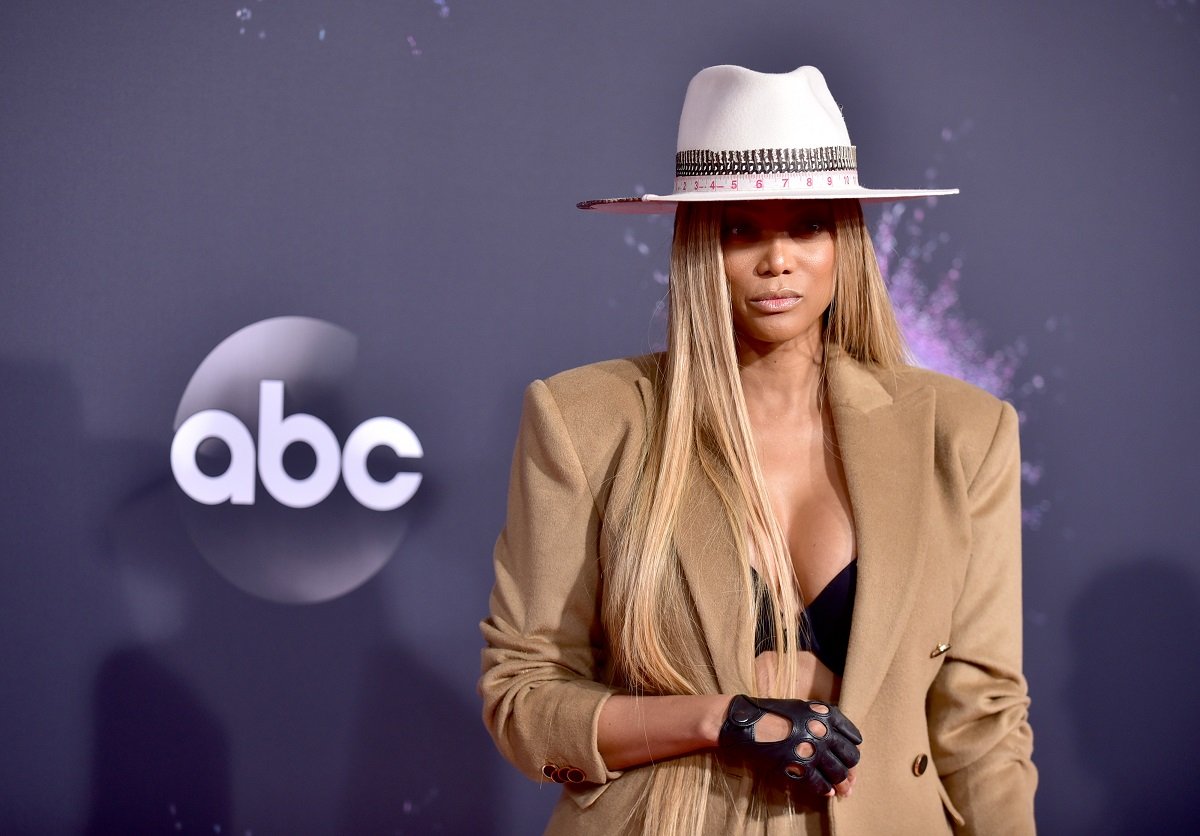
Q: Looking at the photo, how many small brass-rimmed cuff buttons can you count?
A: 4